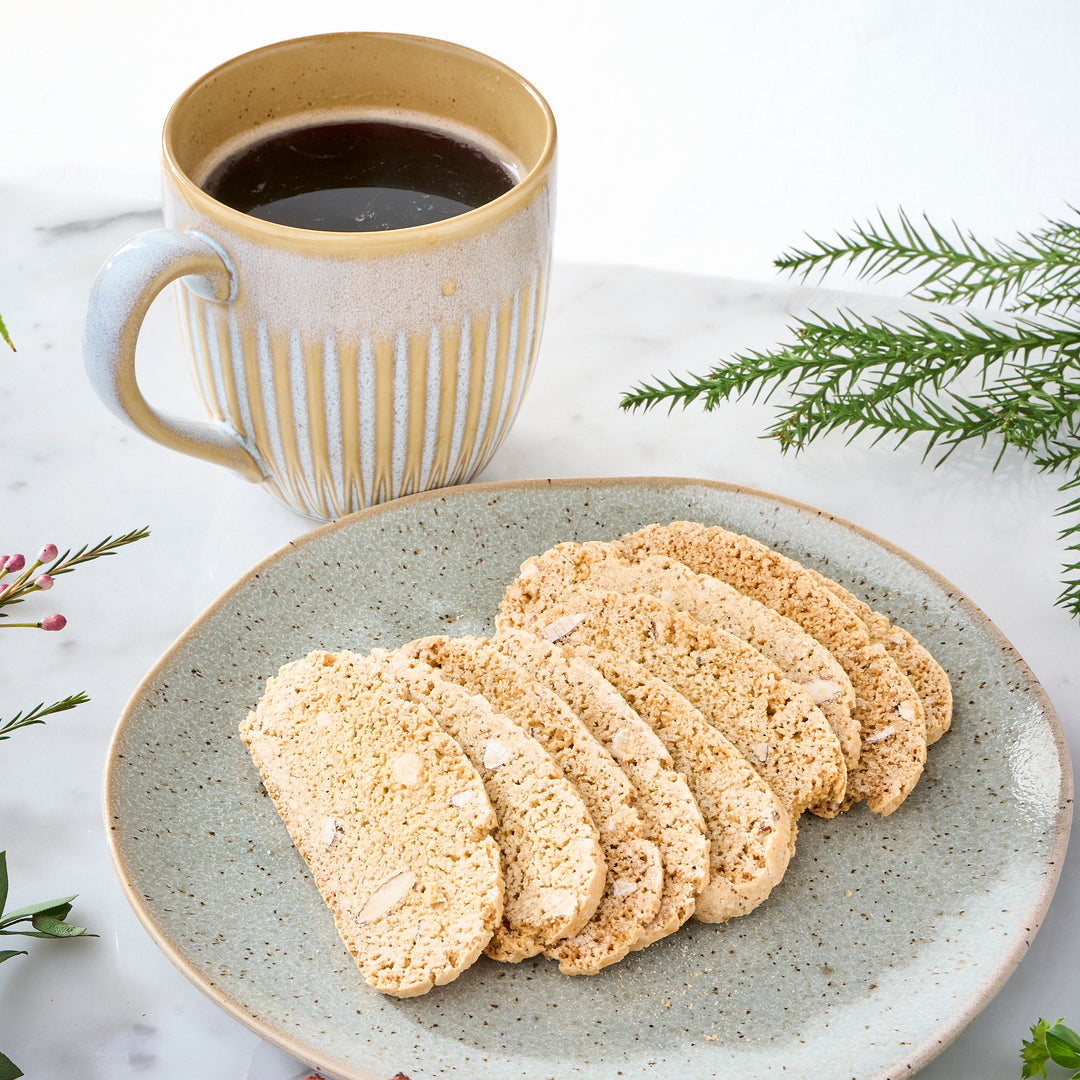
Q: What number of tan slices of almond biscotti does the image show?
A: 9